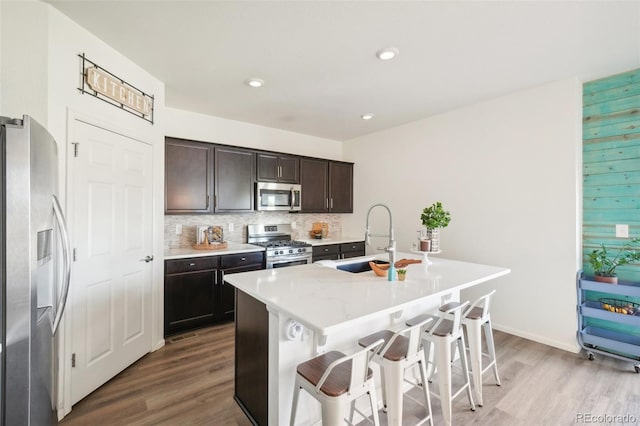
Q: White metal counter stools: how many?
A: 4